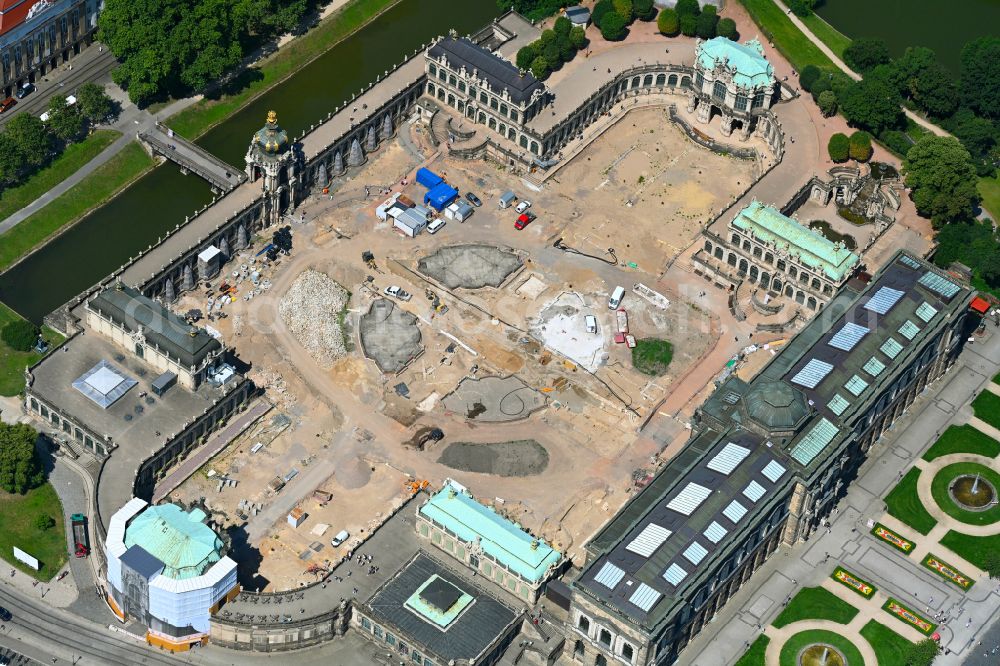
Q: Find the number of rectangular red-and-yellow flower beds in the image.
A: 4